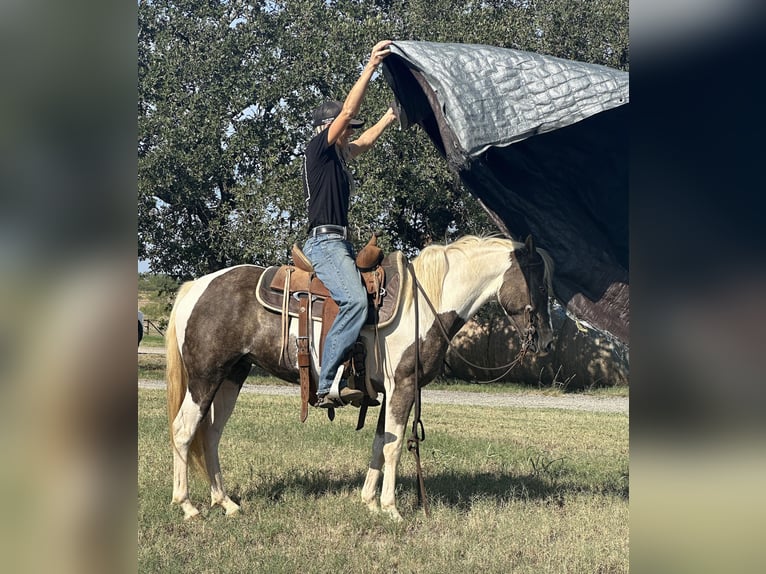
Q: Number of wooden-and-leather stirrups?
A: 1